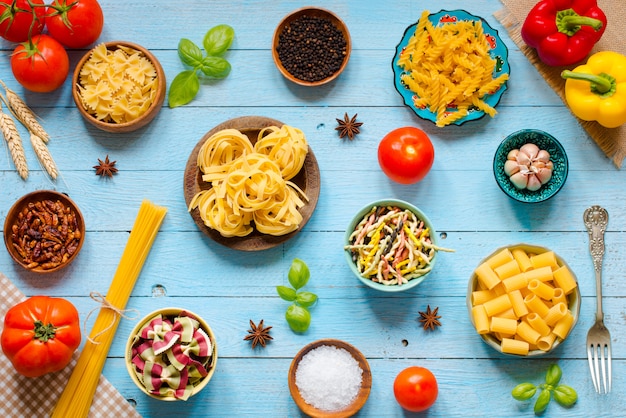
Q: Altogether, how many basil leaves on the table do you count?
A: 12